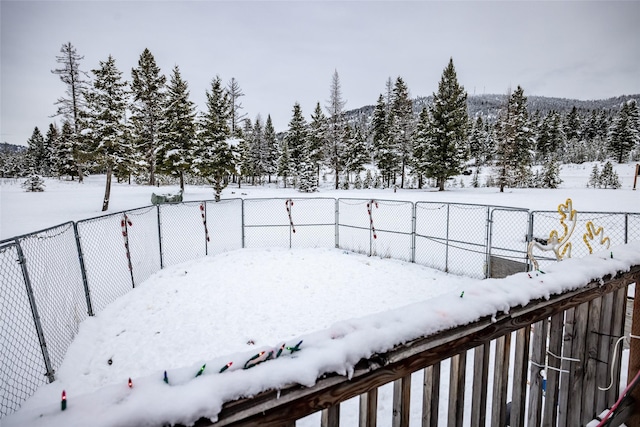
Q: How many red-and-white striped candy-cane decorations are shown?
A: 4